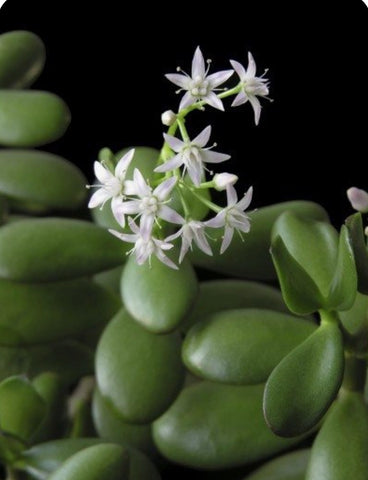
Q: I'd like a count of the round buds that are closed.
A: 3